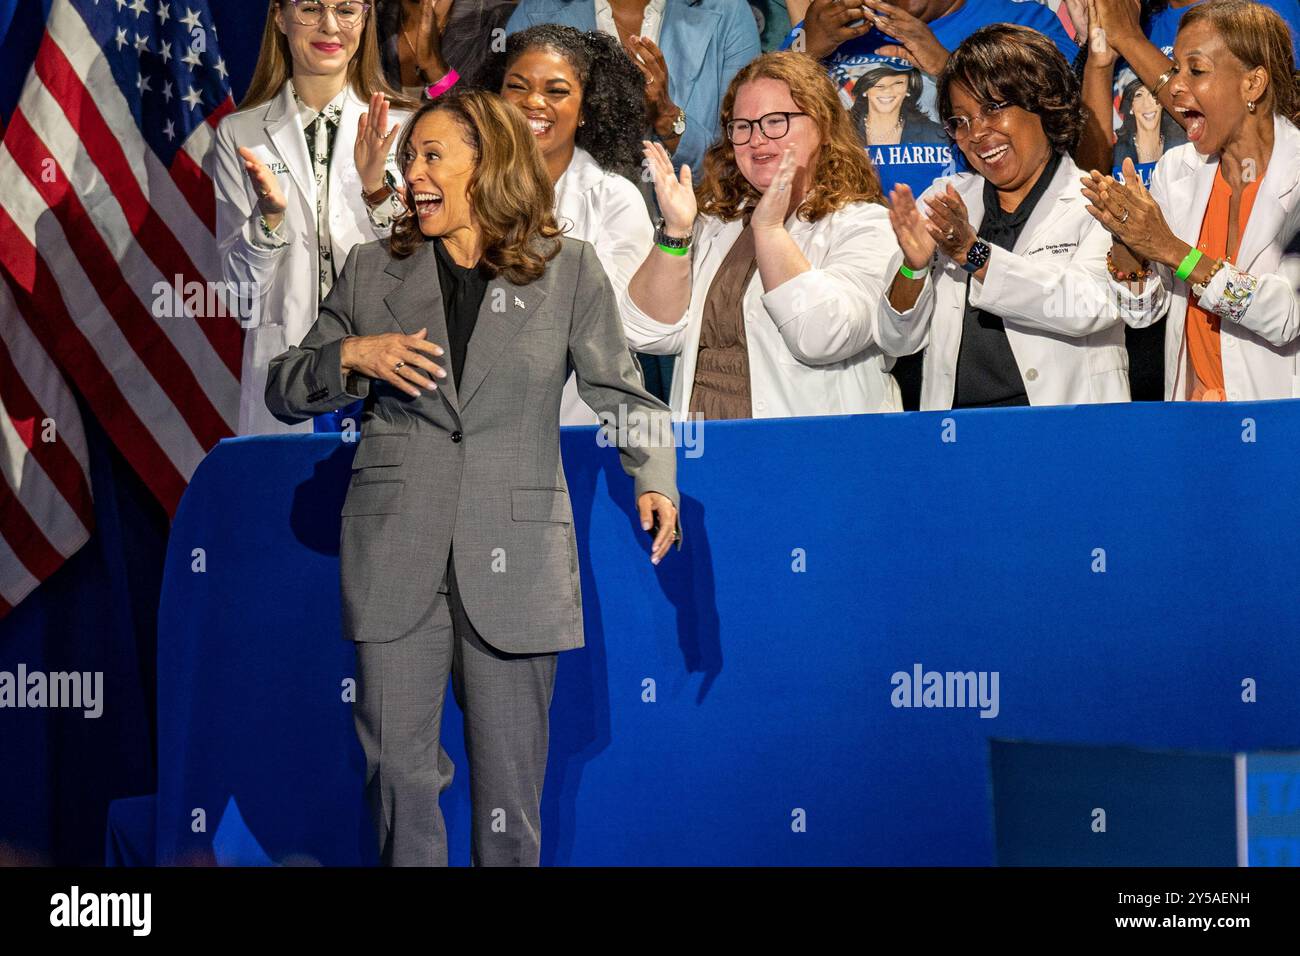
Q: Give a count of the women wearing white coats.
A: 5